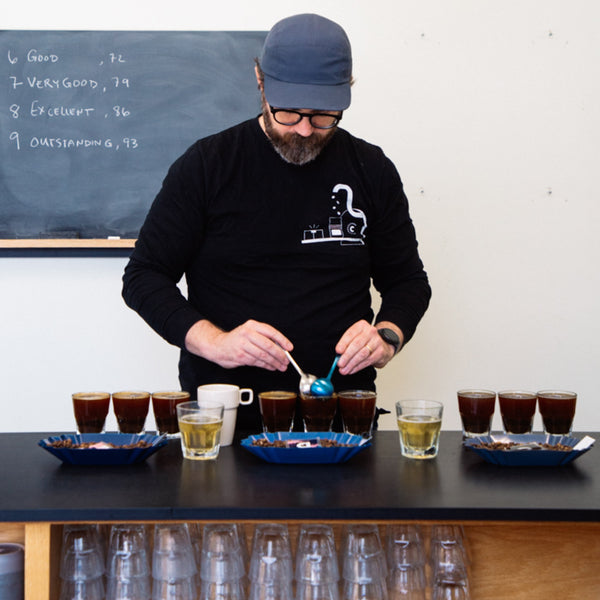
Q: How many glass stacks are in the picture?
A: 9